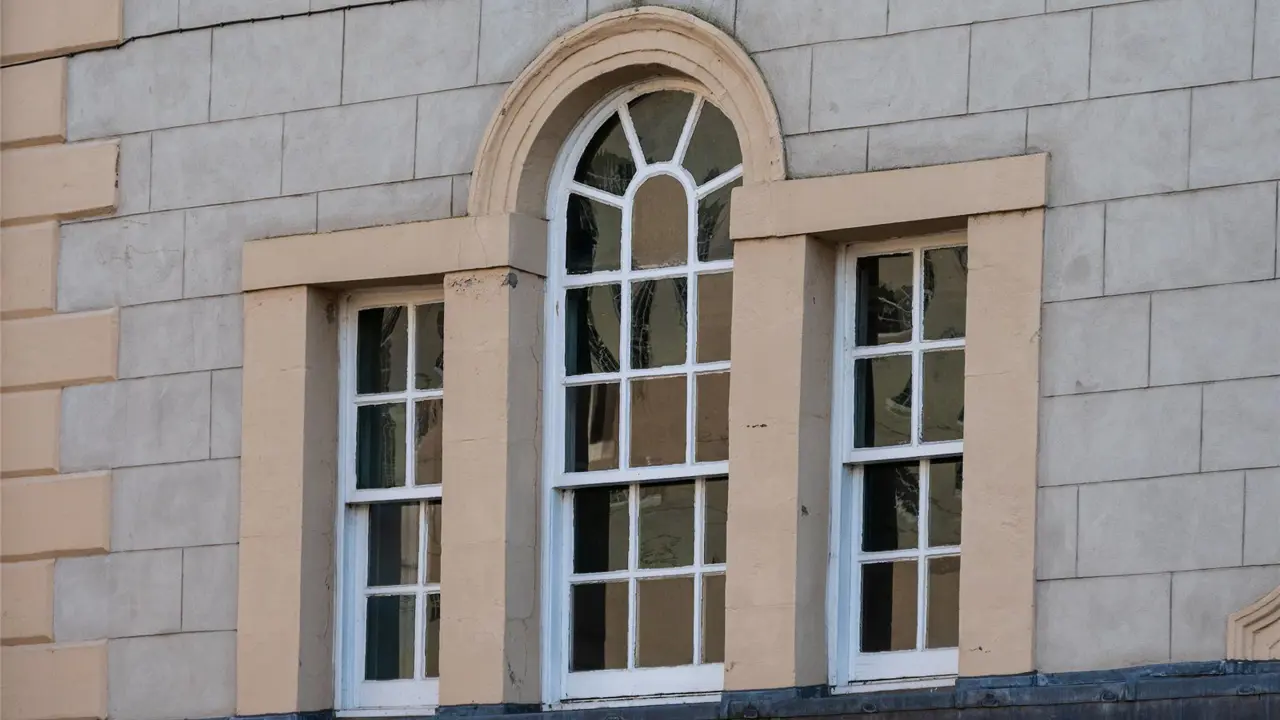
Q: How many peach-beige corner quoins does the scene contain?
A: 9